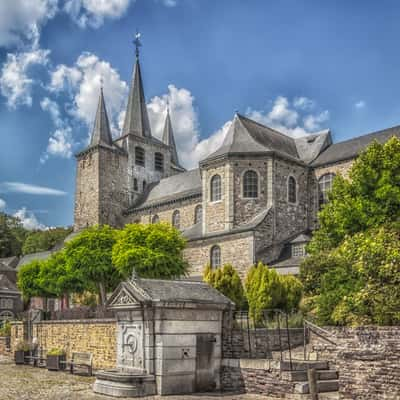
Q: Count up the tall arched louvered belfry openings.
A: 2